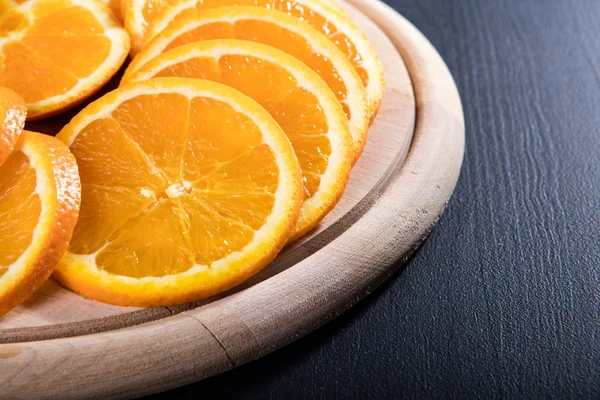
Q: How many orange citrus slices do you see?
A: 8